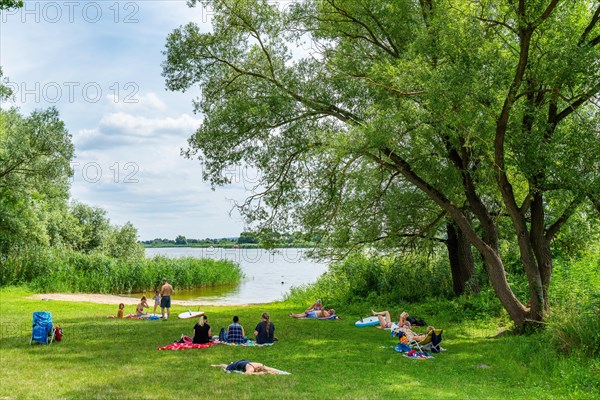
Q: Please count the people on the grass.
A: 12